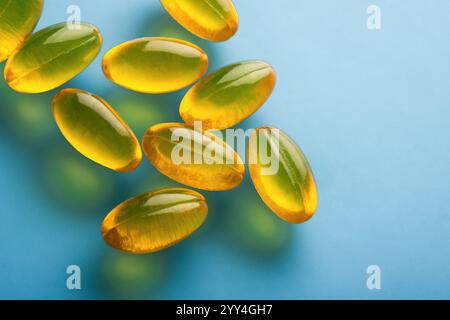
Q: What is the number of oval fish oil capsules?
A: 9